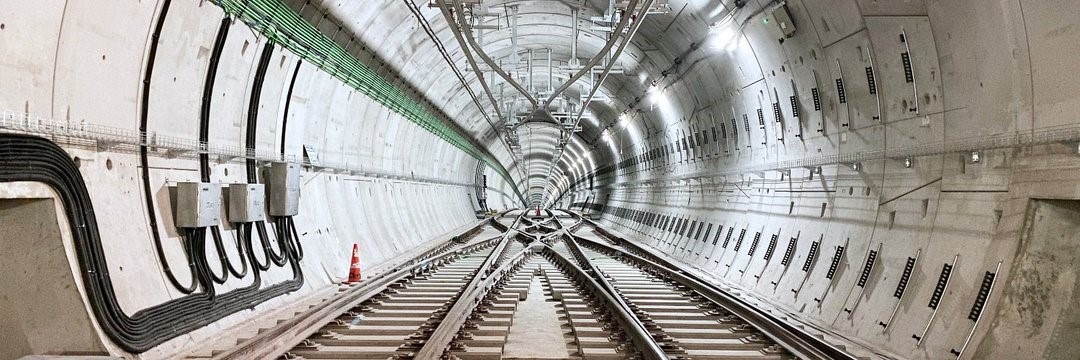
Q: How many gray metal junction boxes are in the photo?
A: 3